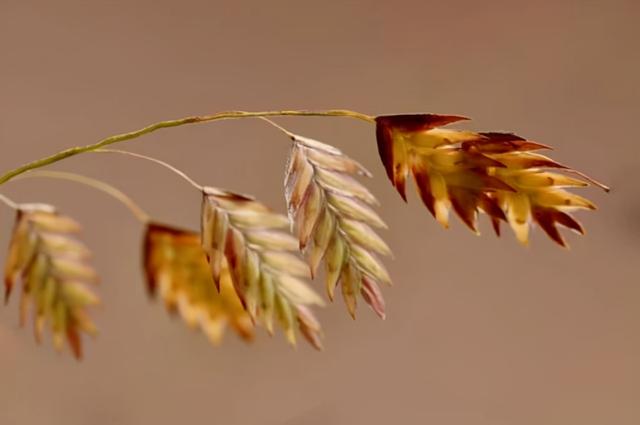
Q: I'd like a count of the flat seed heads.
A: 5